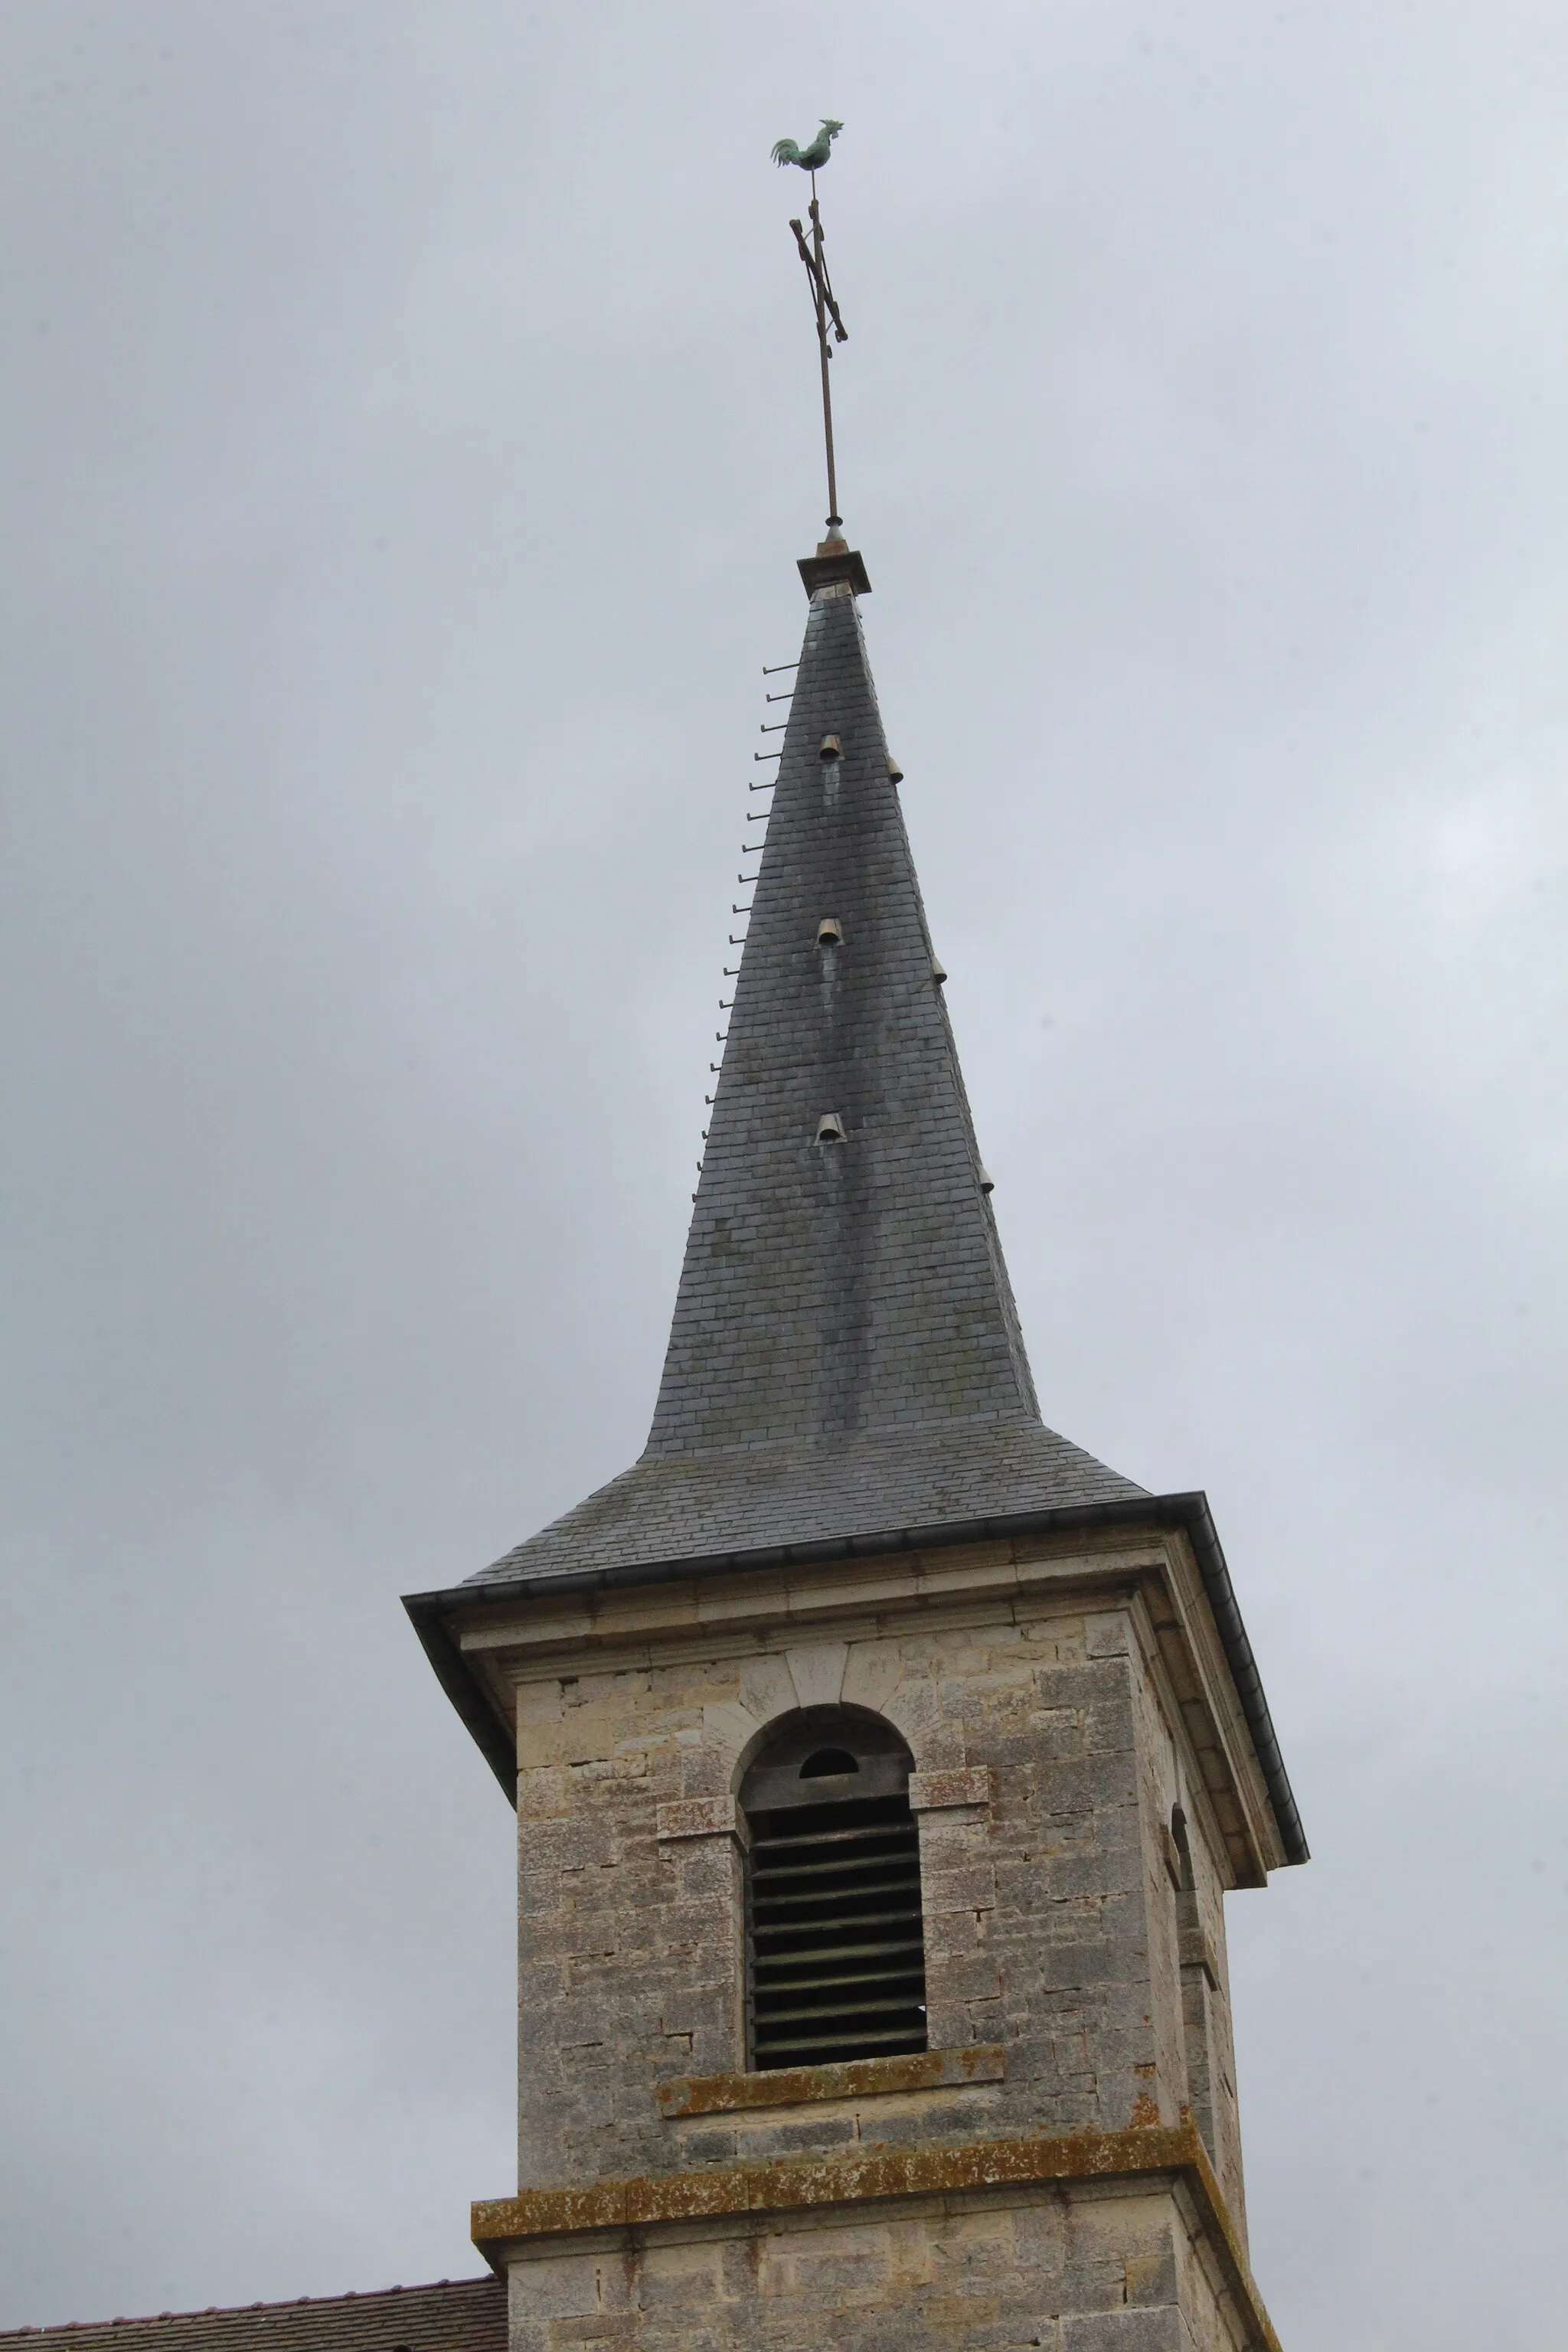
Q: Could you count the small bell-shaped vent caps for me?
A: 6